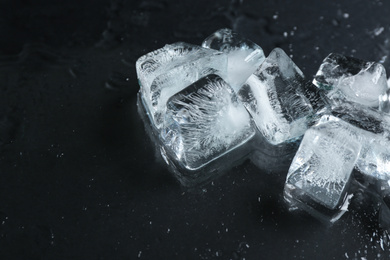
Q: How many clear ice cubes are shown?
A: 7